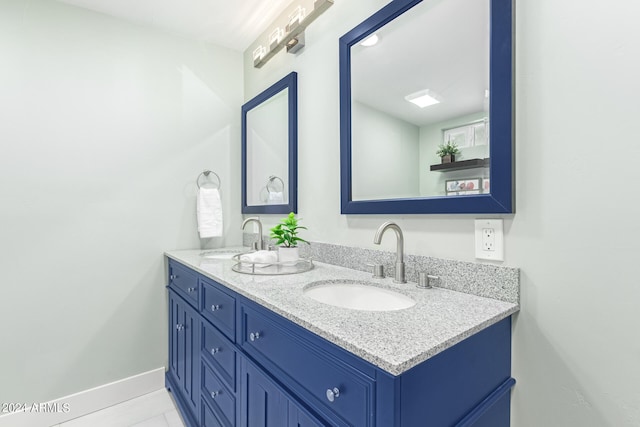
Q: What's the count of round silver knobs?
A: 9